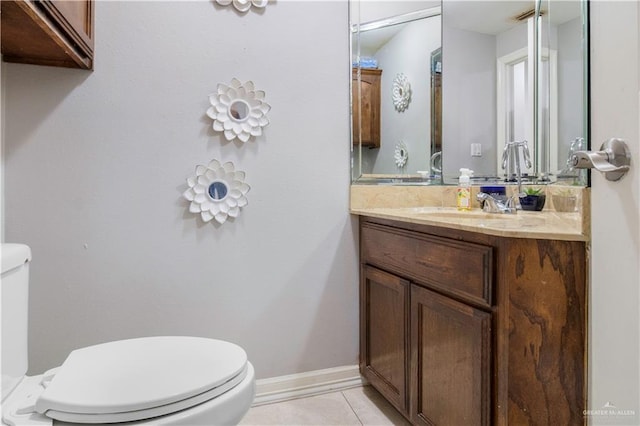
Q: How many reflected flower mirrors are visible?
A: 2